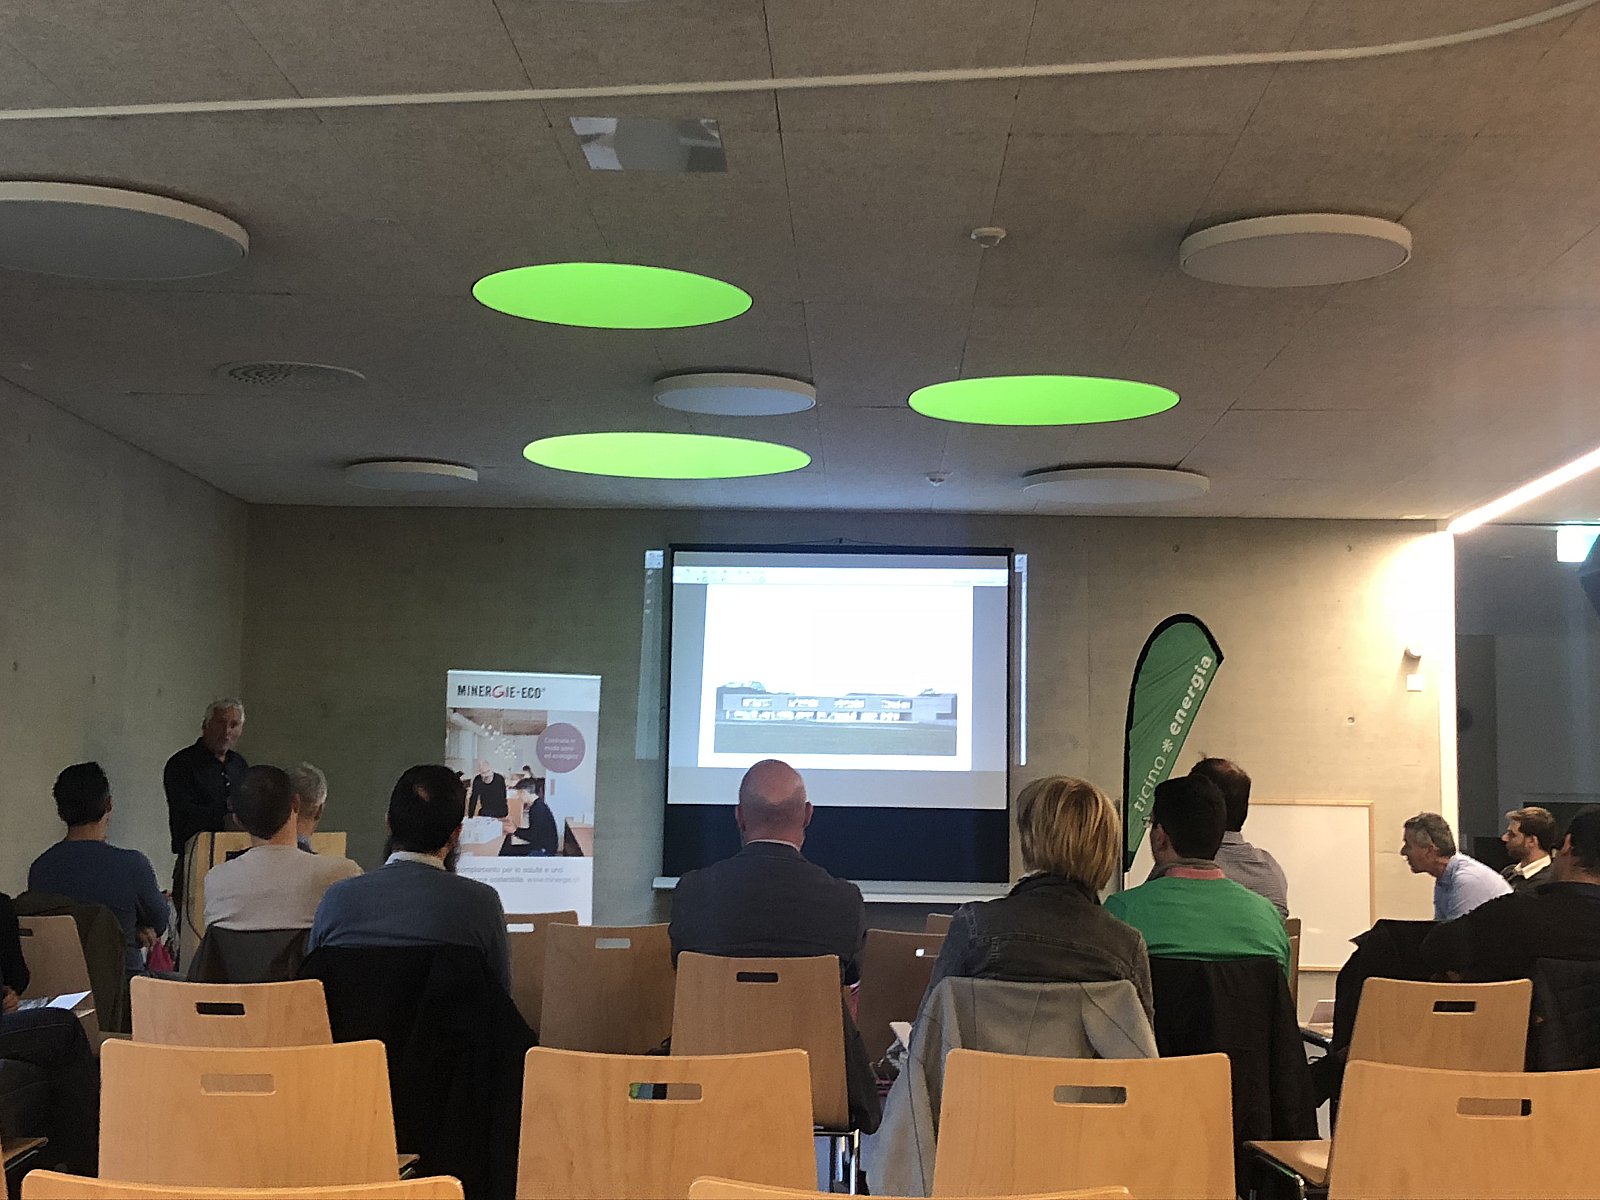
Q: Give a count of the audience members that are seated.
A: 12